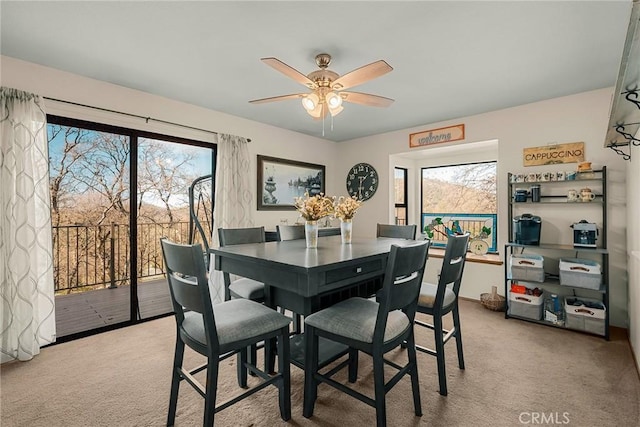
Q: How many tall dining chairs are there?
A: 6